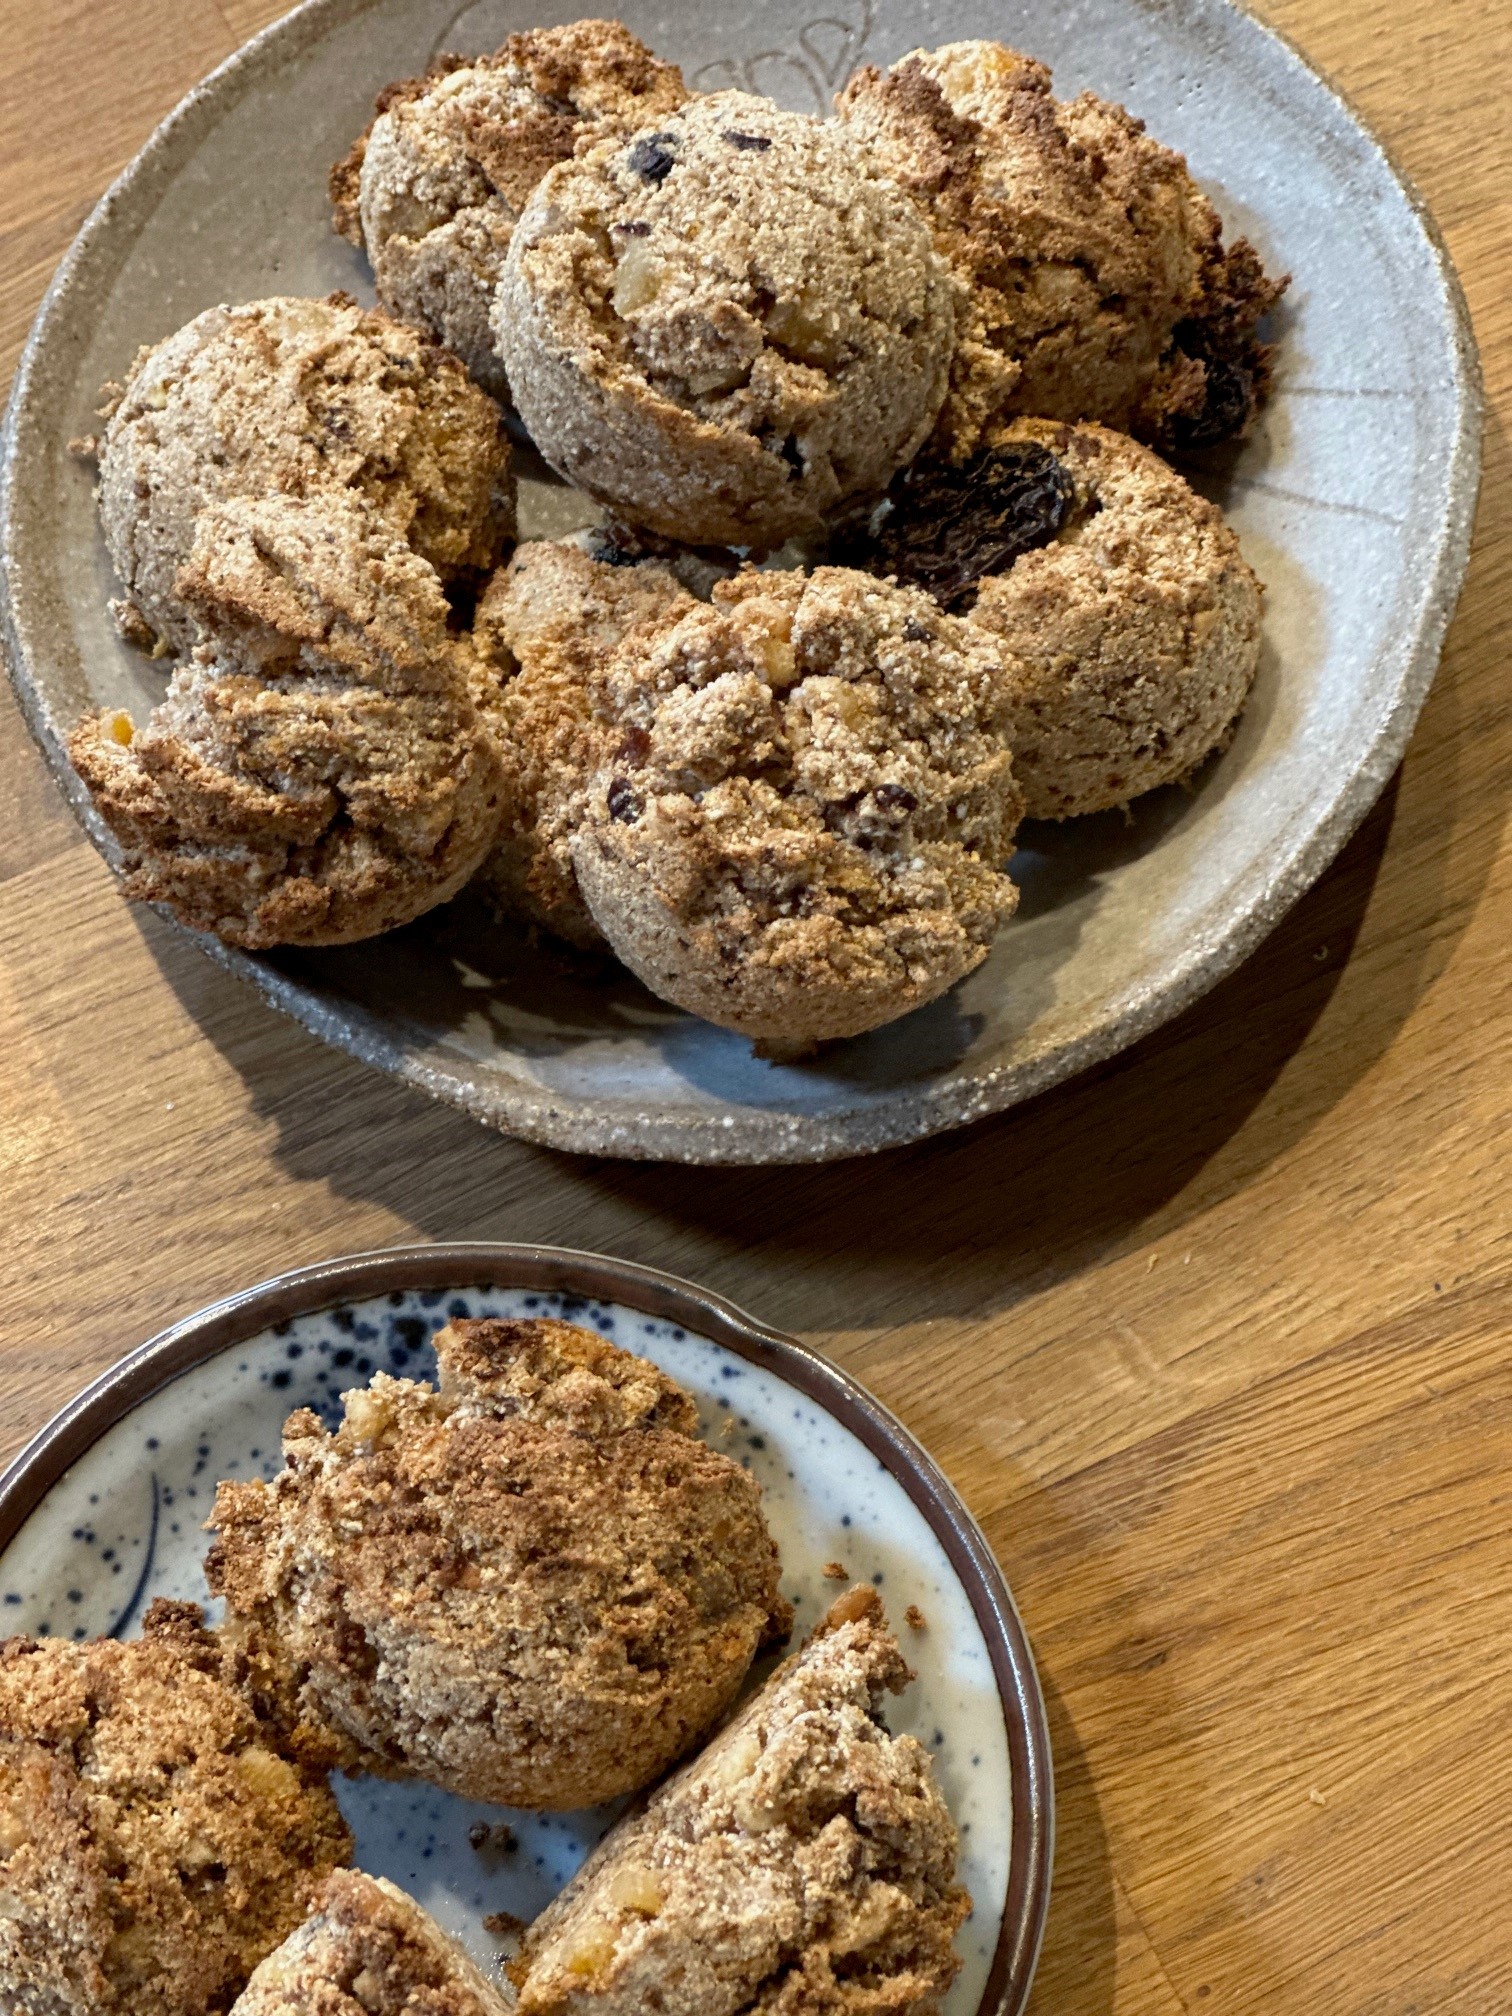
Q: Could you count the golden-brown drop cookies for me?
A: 12